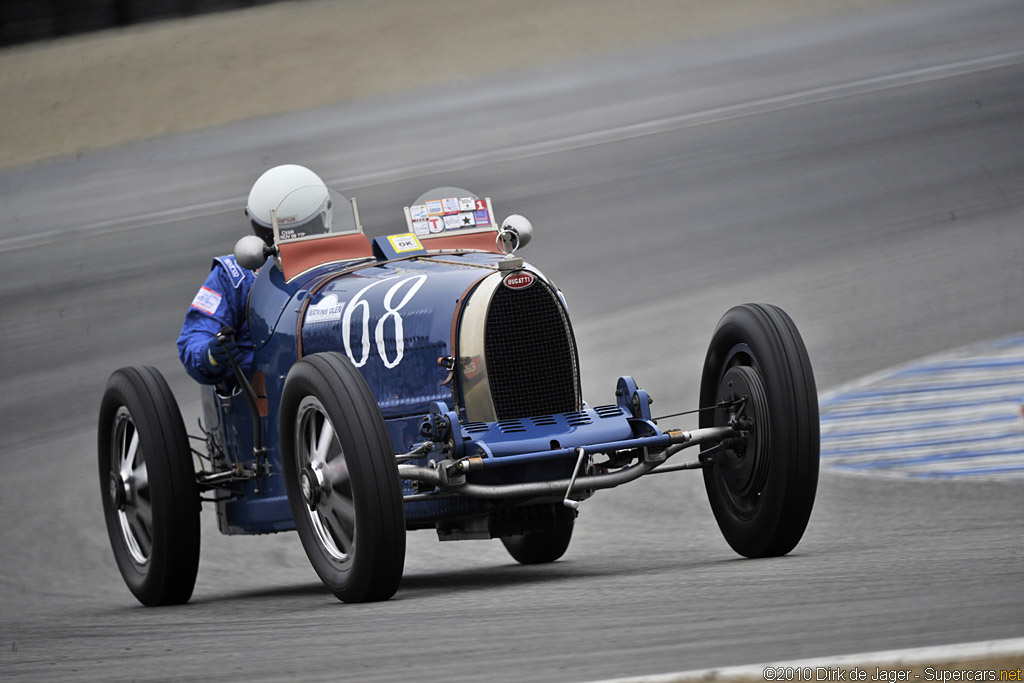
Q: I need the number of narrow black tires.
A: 4